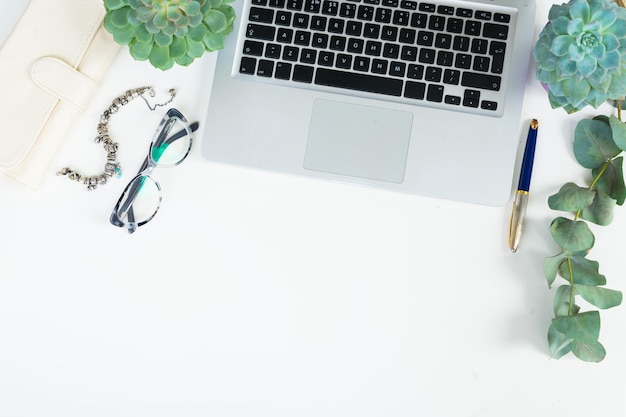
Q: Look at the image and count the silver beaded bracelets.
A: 1